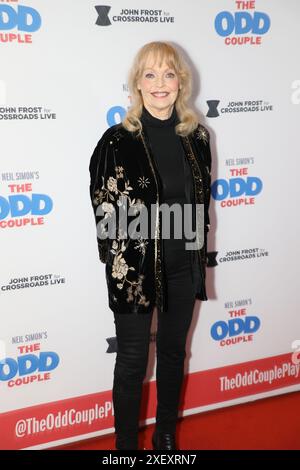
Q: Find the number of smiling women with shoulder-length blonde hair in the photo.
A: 1